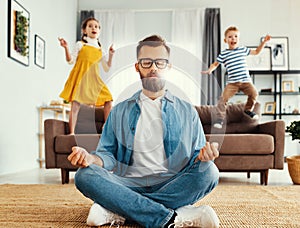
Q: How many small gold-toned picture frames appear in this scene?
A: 2